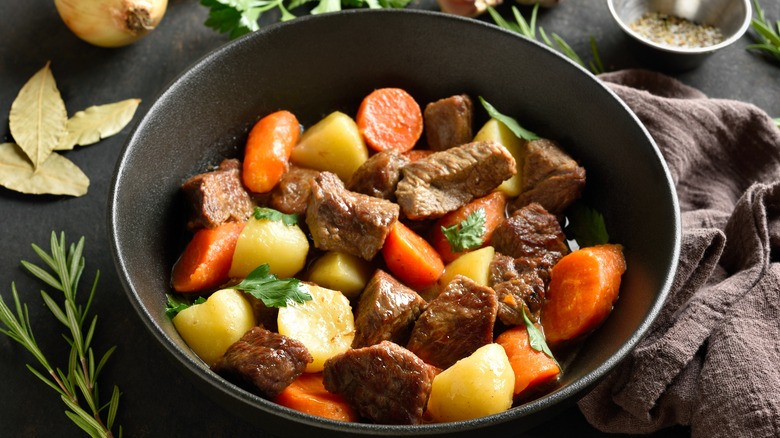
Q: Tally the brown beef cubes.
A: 13